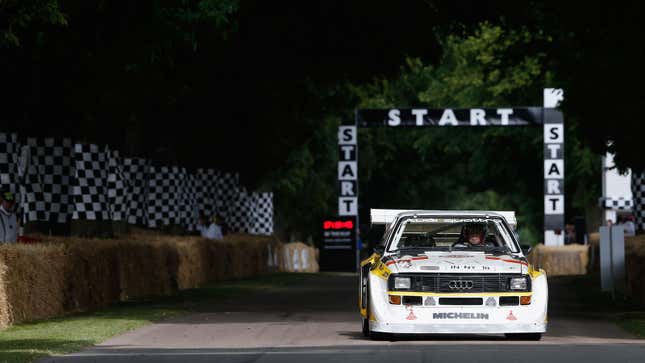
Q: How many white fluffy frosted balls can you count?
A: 0